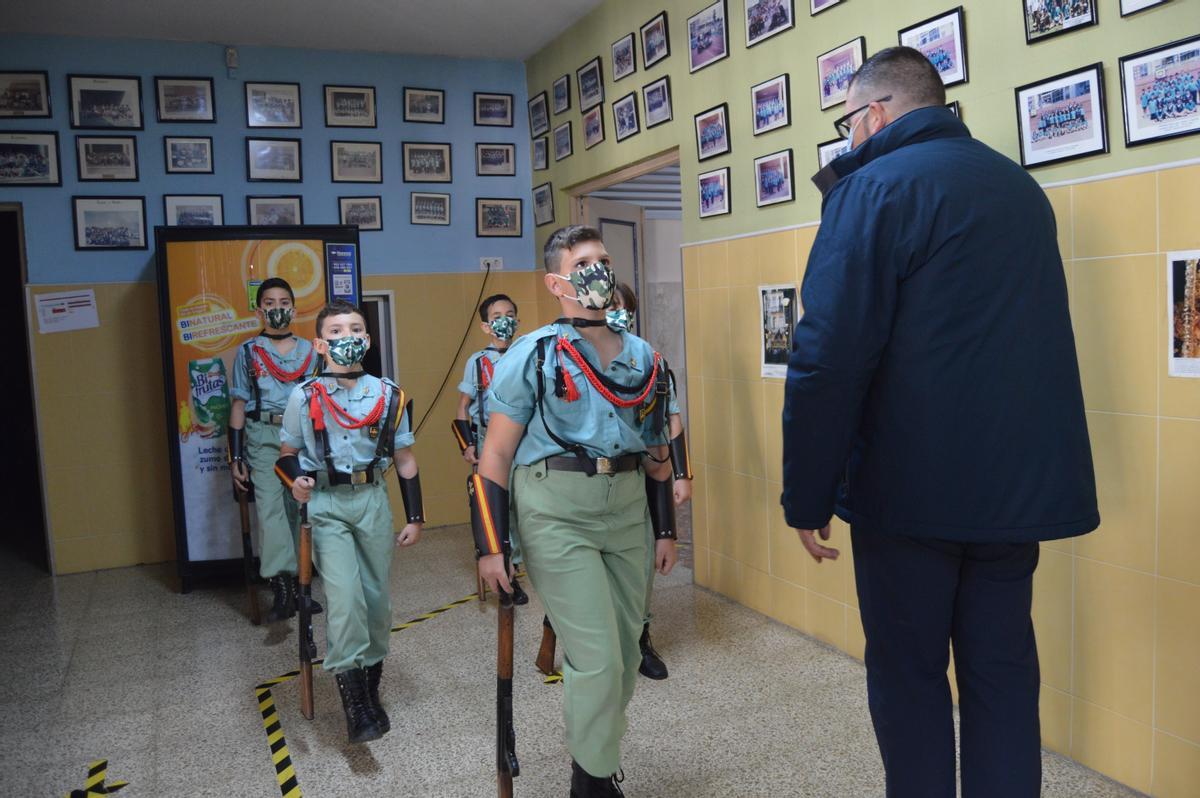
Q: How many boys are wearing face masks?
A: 5